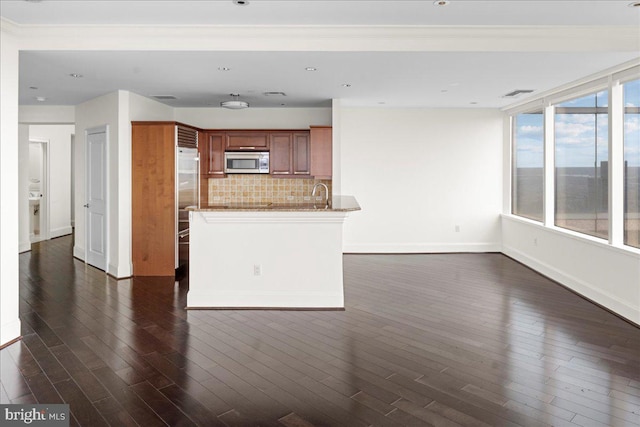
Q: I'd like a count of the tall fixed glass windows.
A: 3